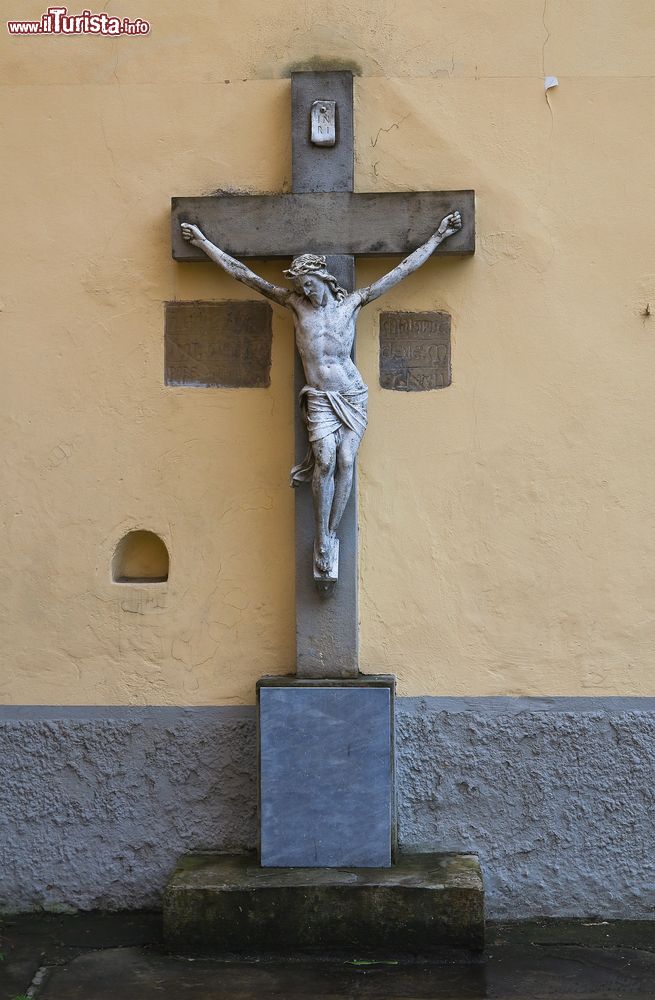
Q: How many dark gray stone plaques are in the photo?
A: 2